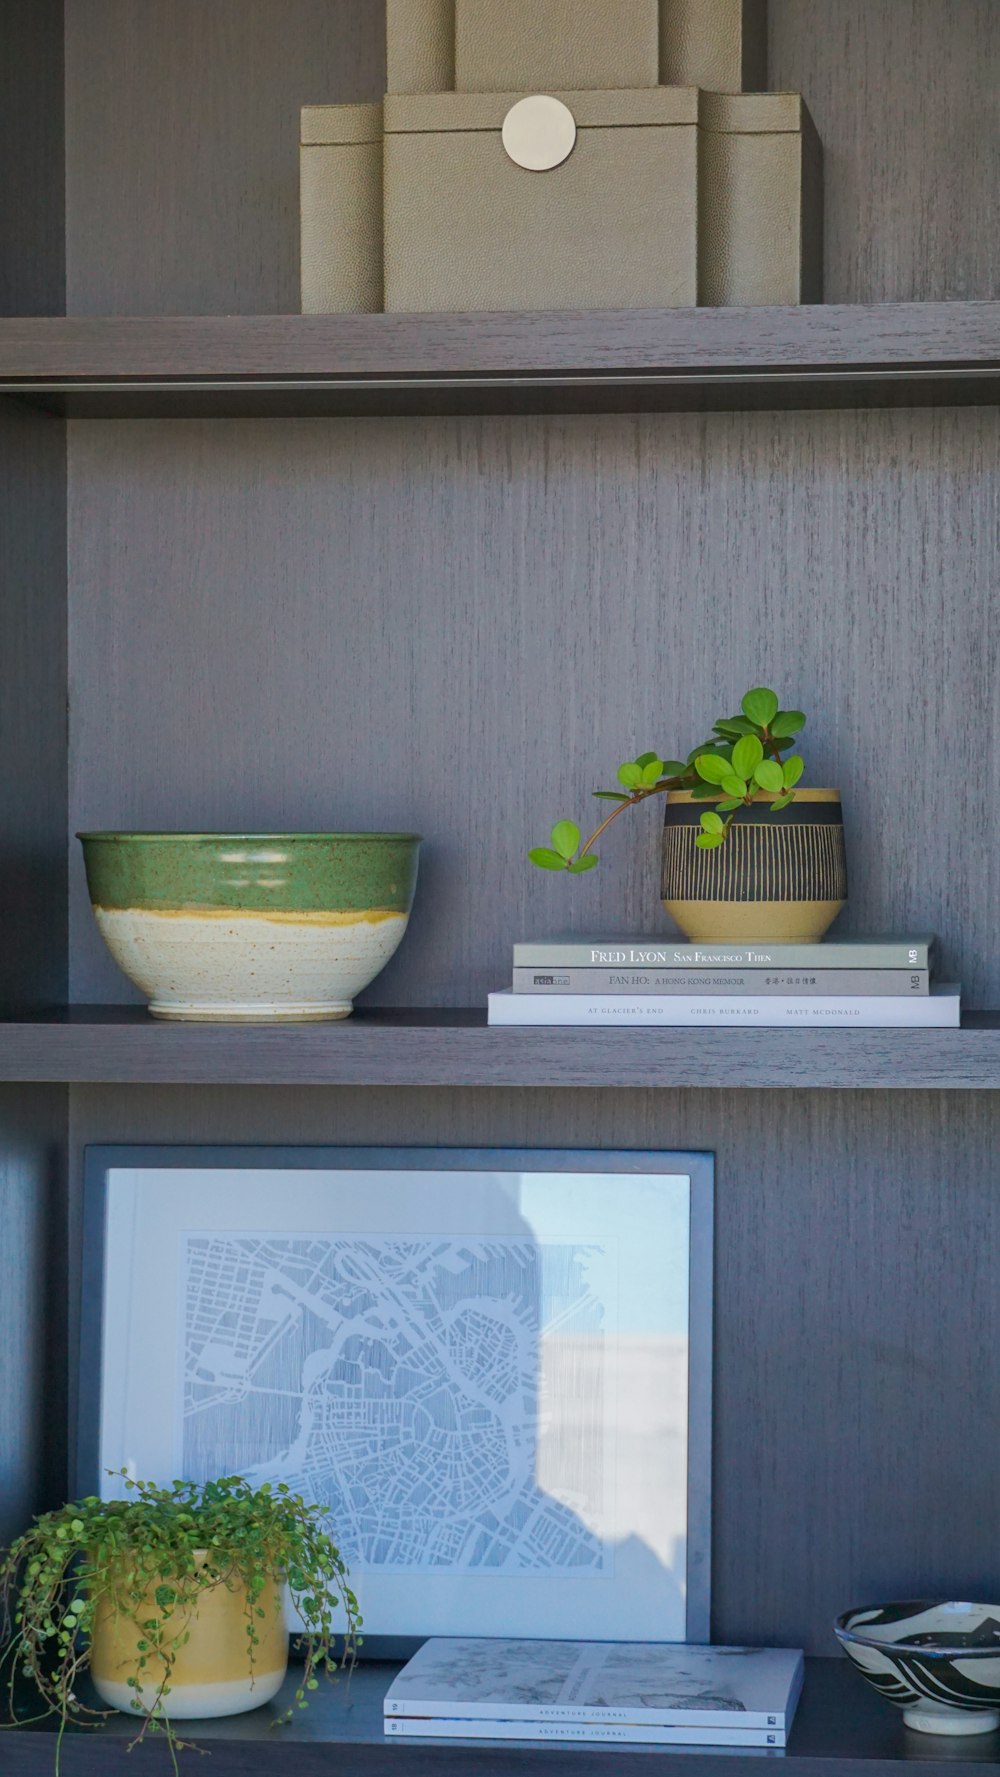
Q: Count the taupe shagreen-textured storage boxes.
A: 2